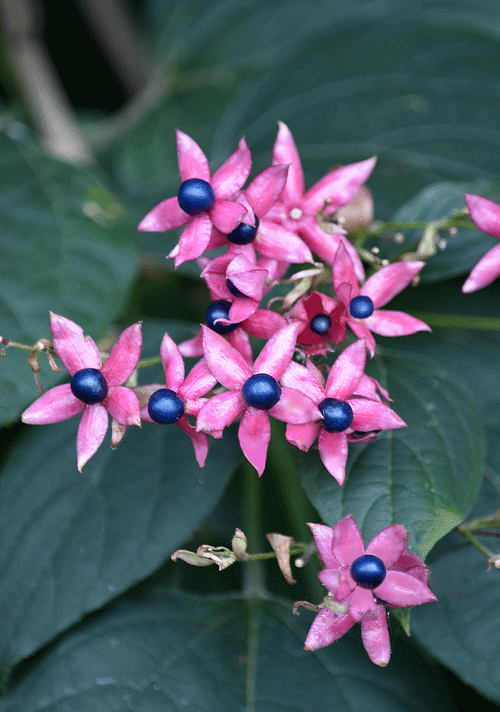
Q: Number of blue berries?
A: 11